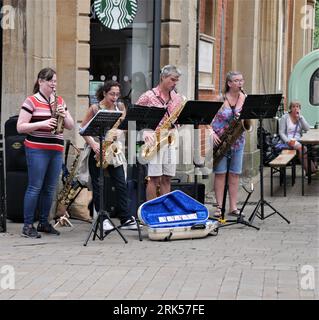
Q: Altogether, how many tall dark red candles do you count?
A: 0